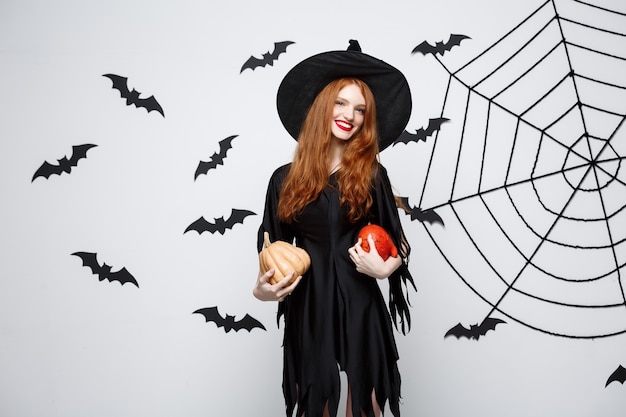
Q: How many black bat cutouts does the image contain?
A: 12